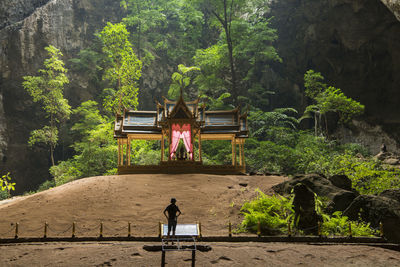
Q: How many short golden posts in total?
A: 13